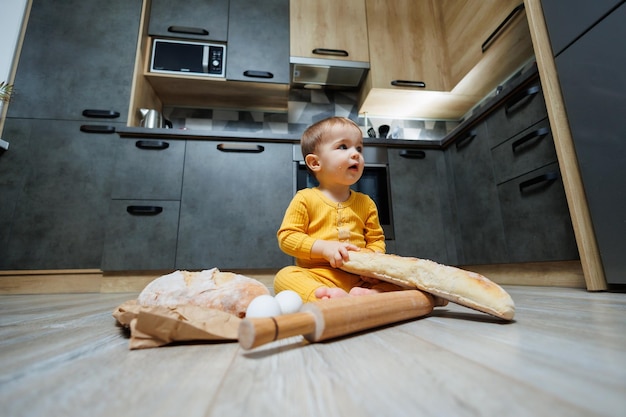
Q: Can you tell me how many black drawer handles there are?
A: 15